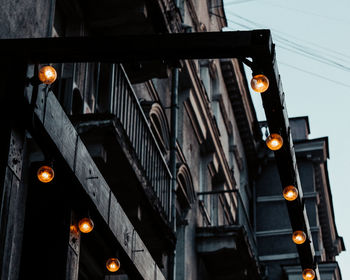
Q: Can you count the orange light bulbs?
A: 9